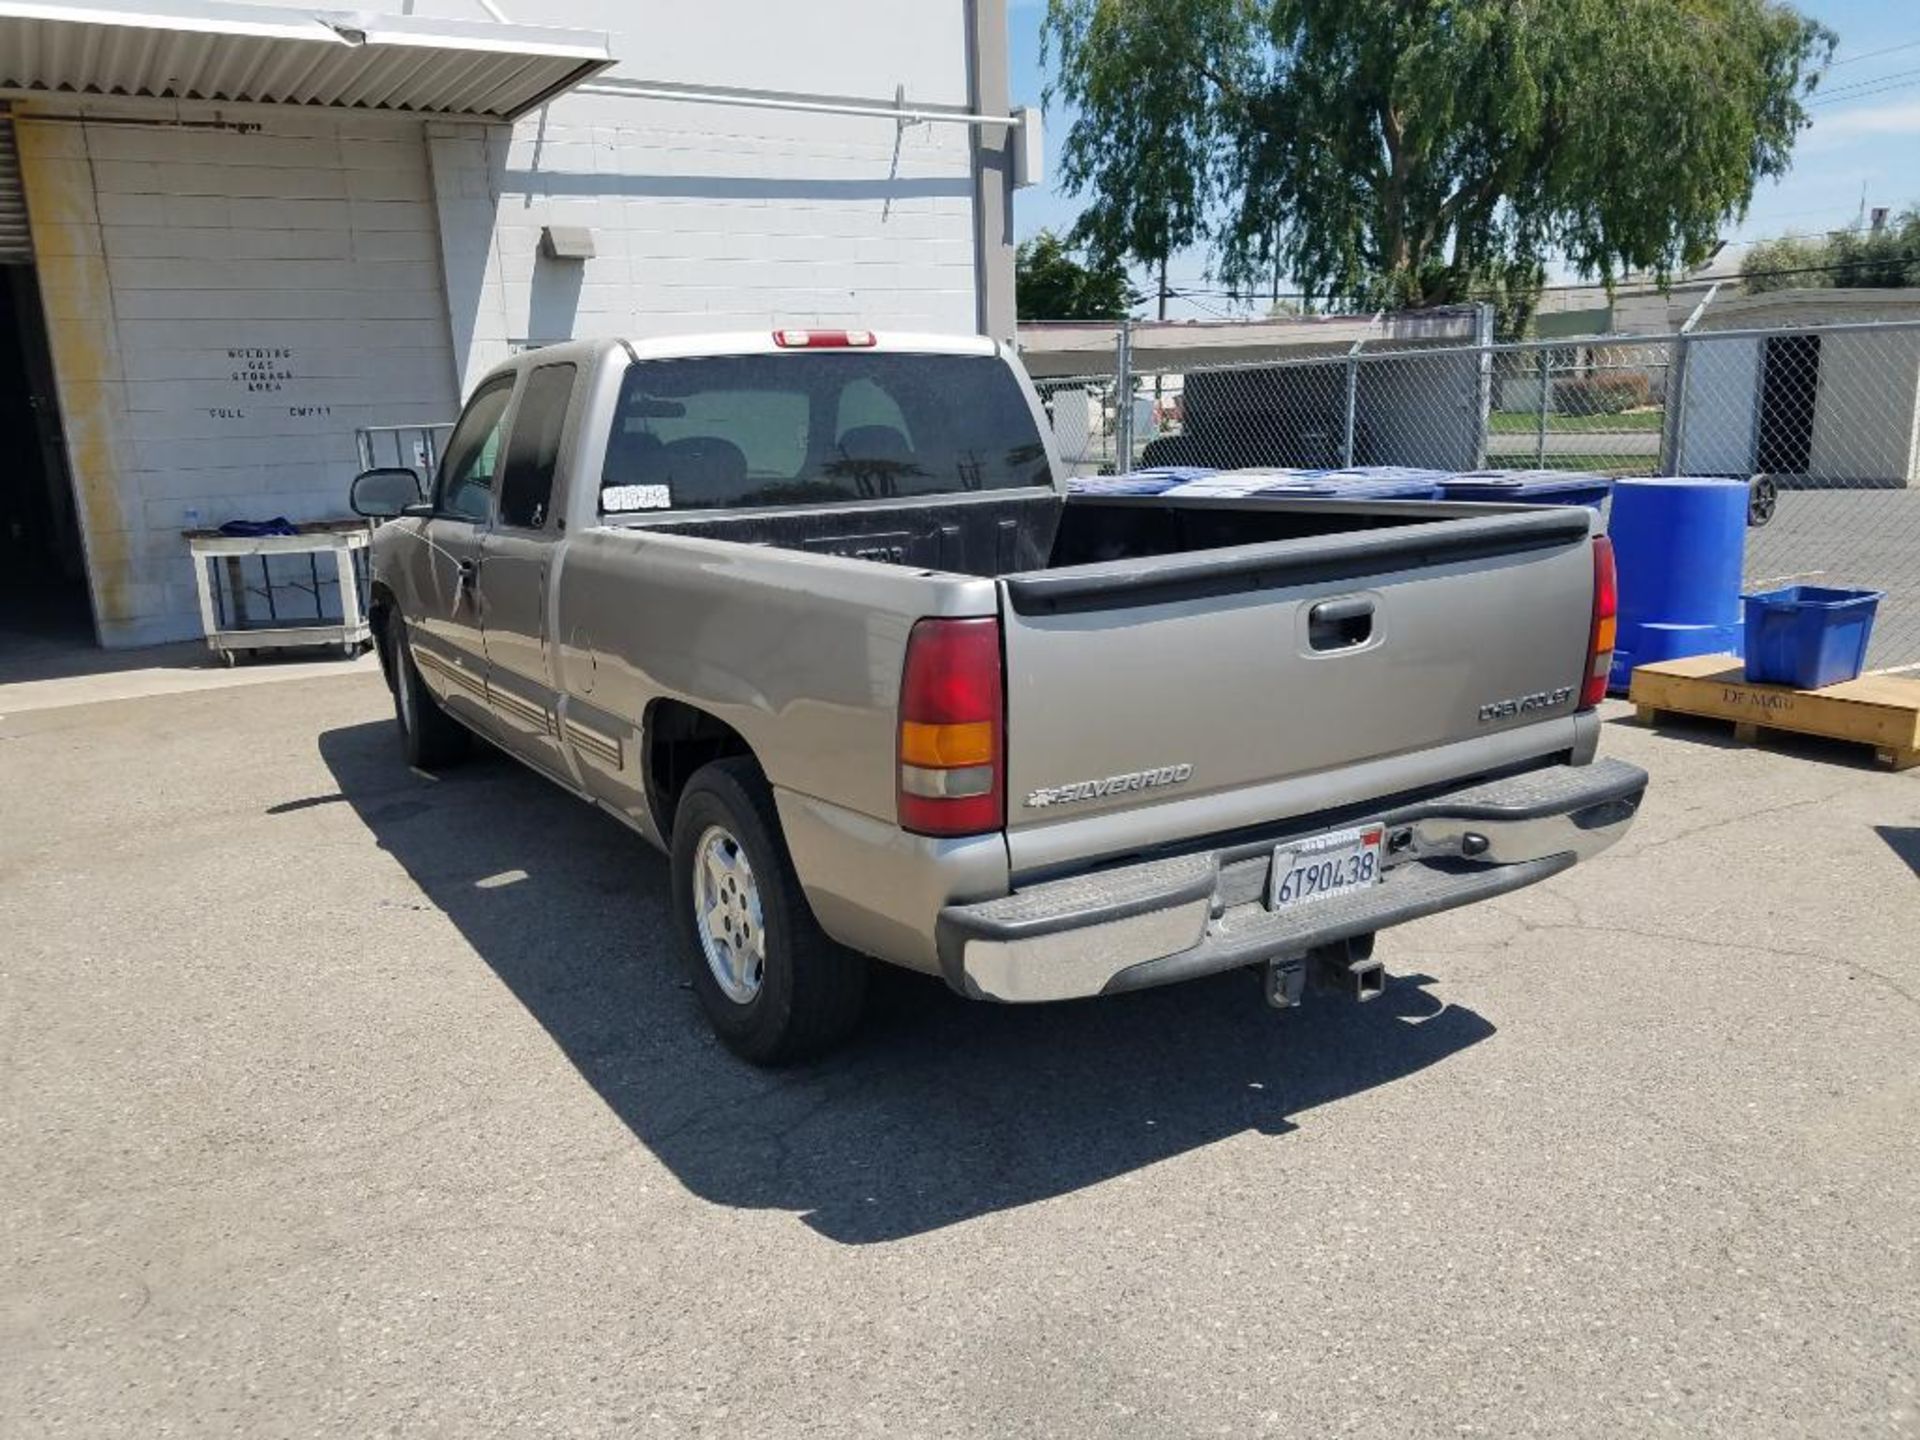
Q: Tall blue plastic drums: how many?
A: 1